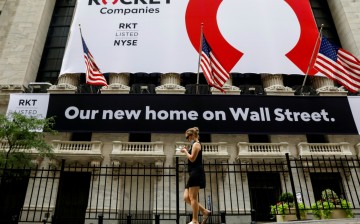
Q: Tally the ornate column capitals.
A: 6